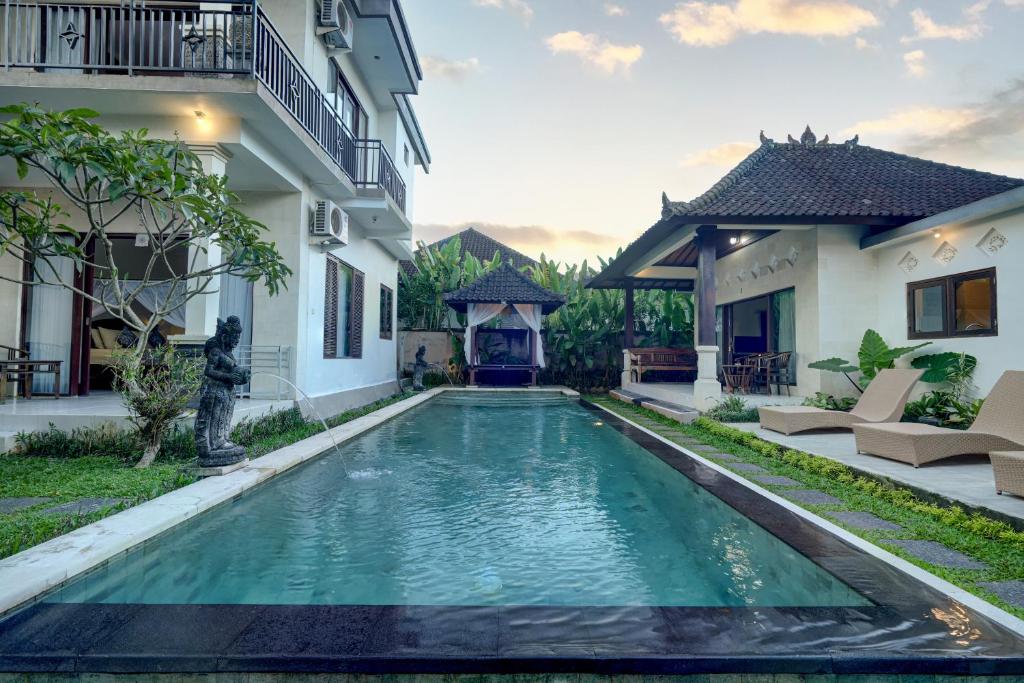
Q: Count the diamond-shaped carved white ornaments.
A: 8